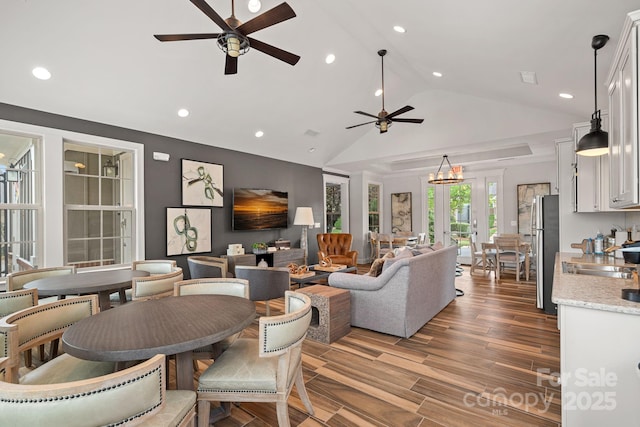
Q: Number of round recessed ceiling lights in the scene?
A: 9